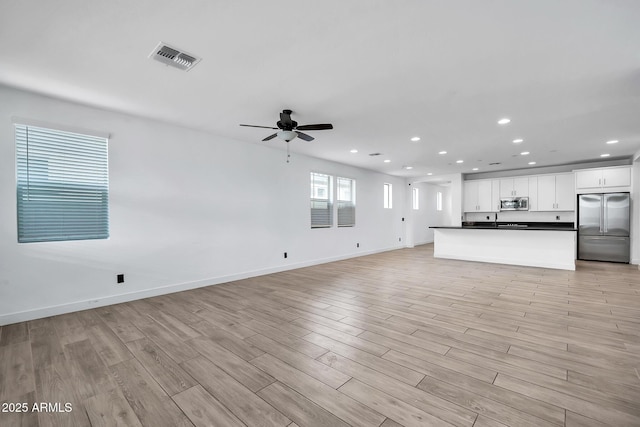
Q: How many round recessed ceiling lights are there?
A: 14